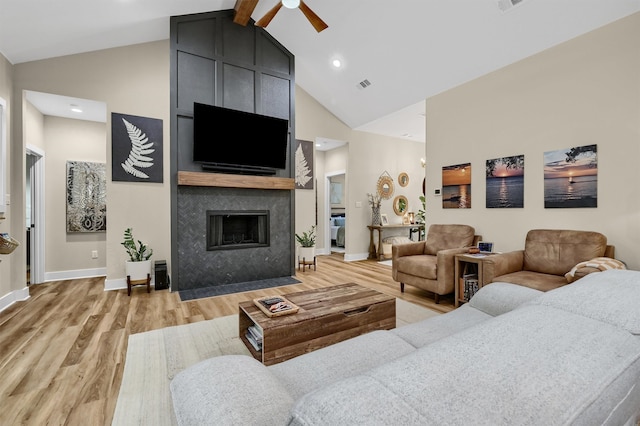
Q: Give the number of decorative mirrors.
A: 3